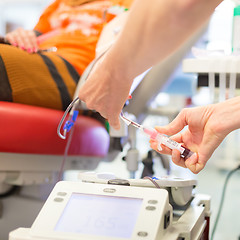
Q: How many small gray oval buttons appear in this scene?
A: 5